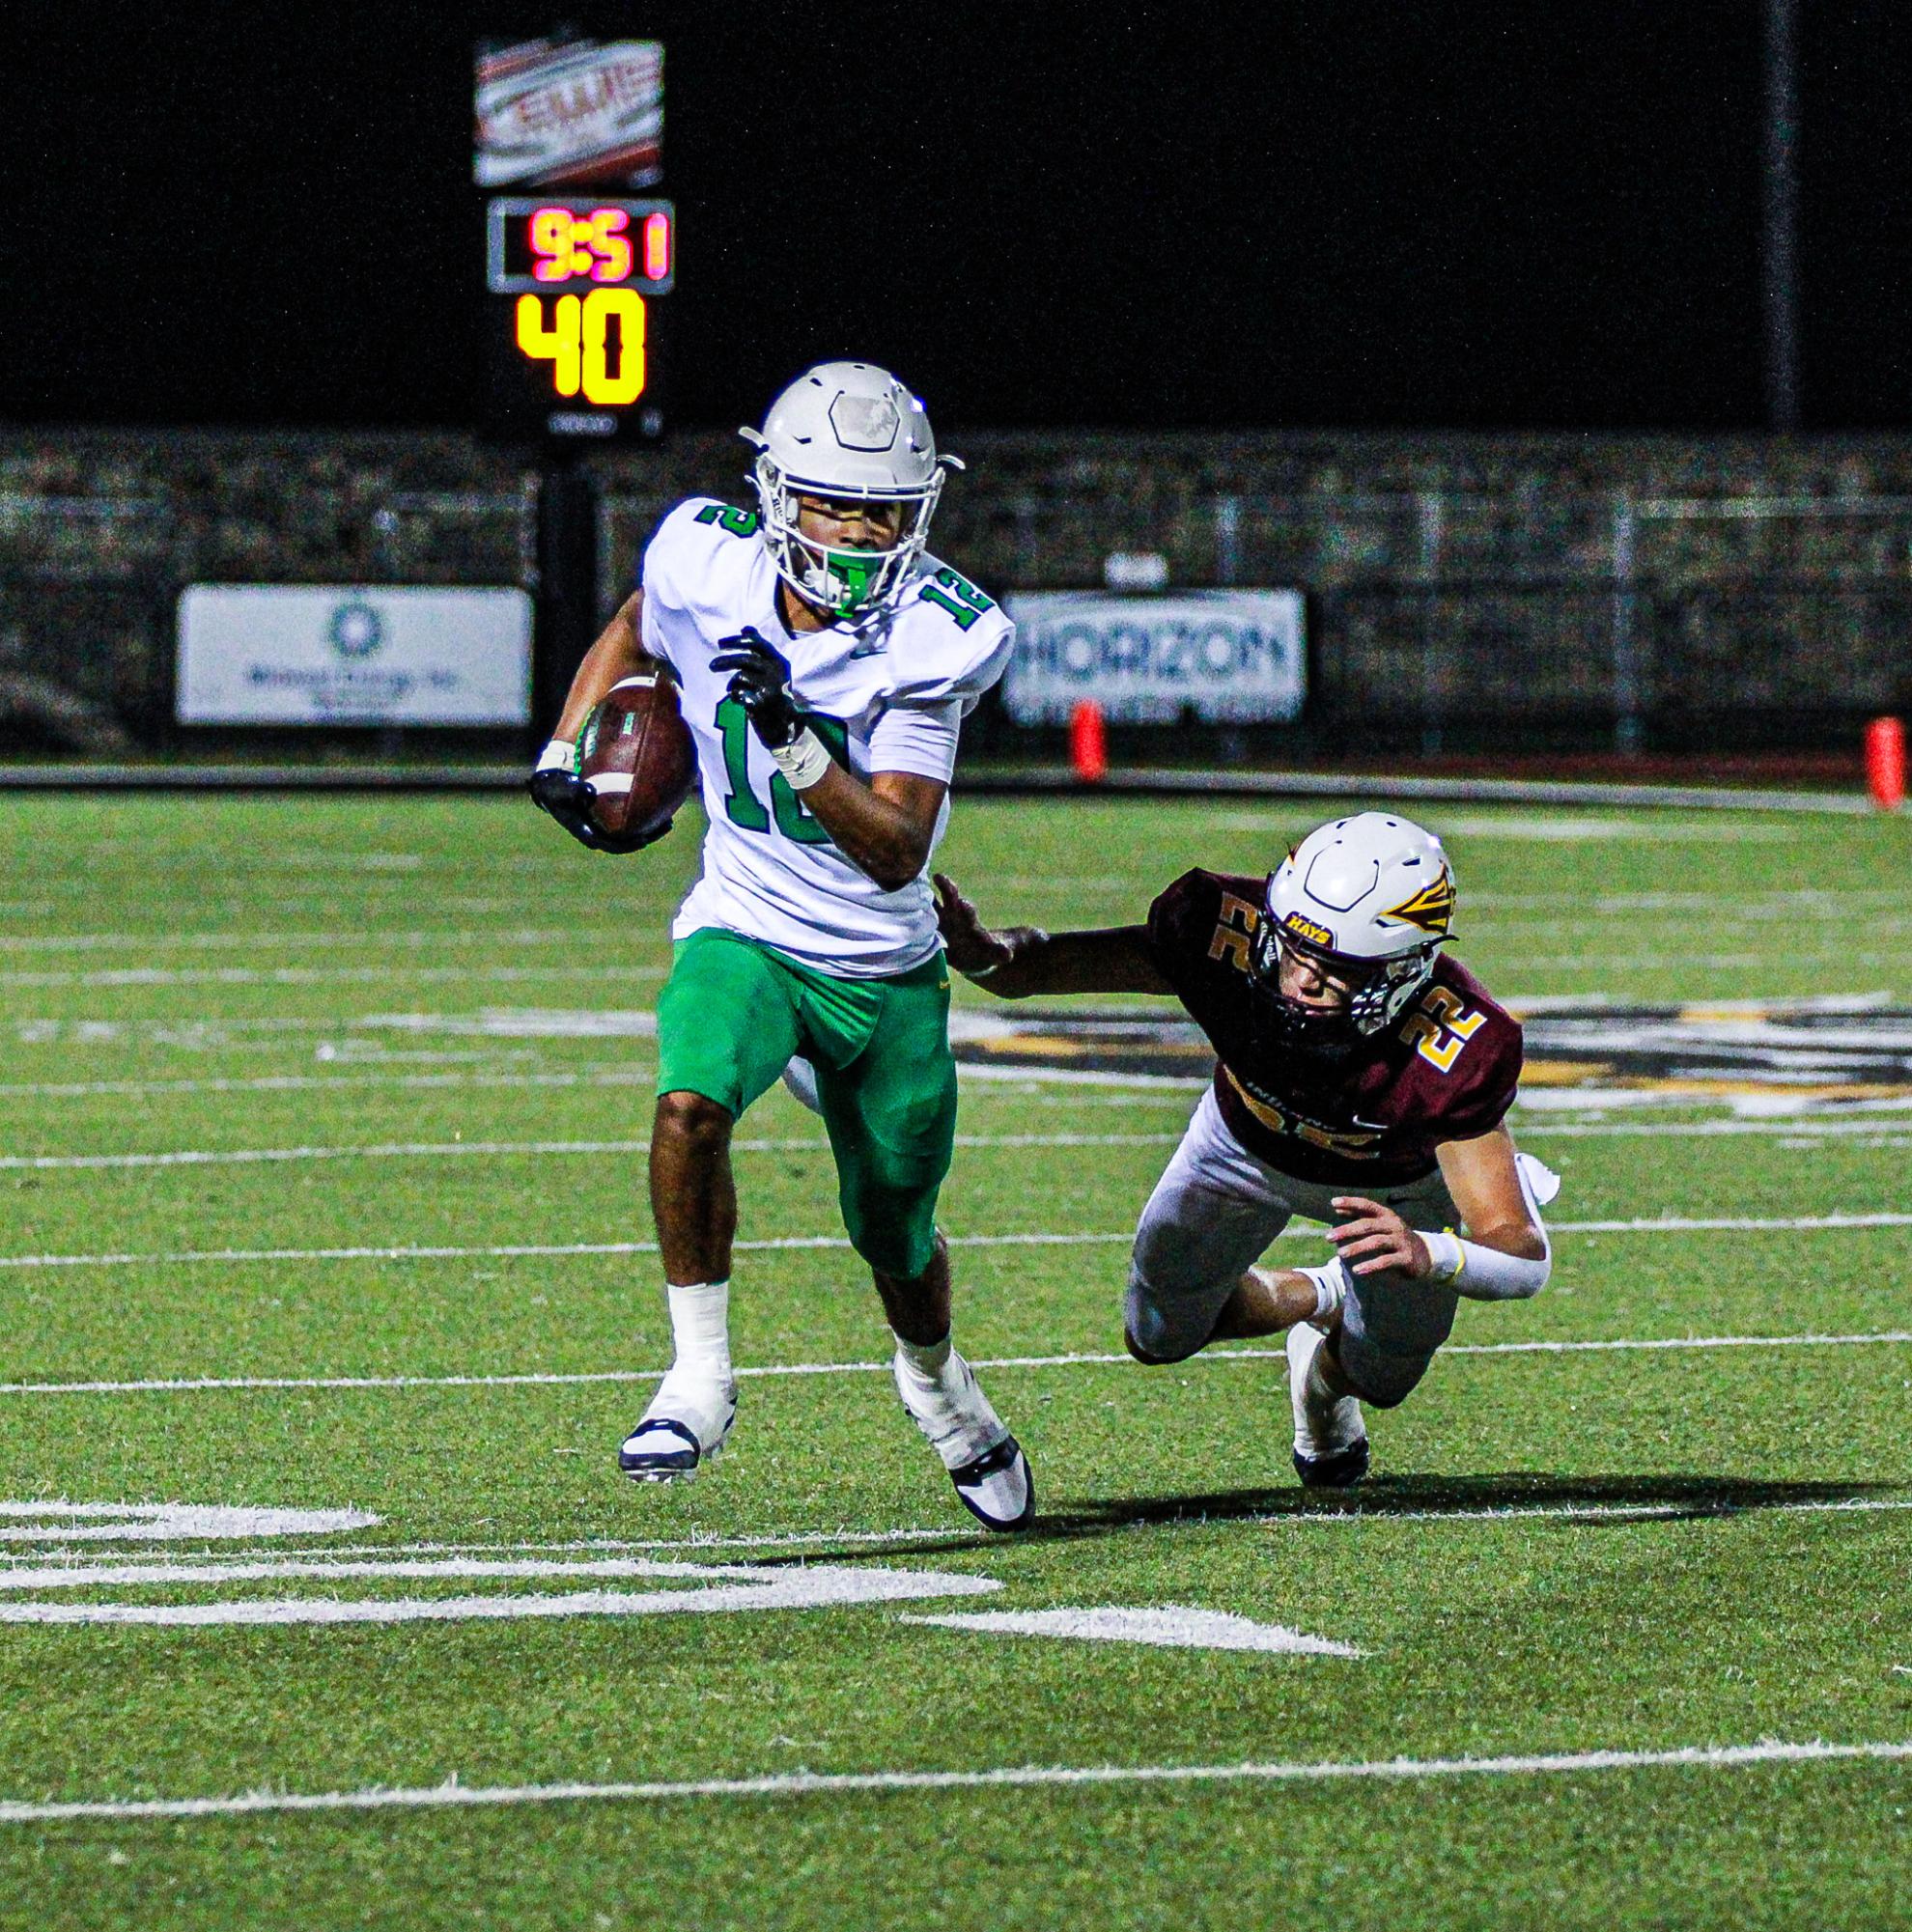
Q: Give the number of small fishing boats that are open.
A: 0